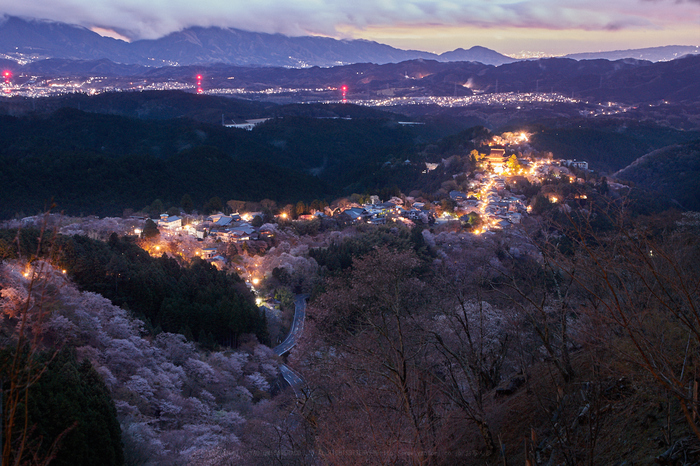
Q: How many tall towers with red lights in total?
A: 3